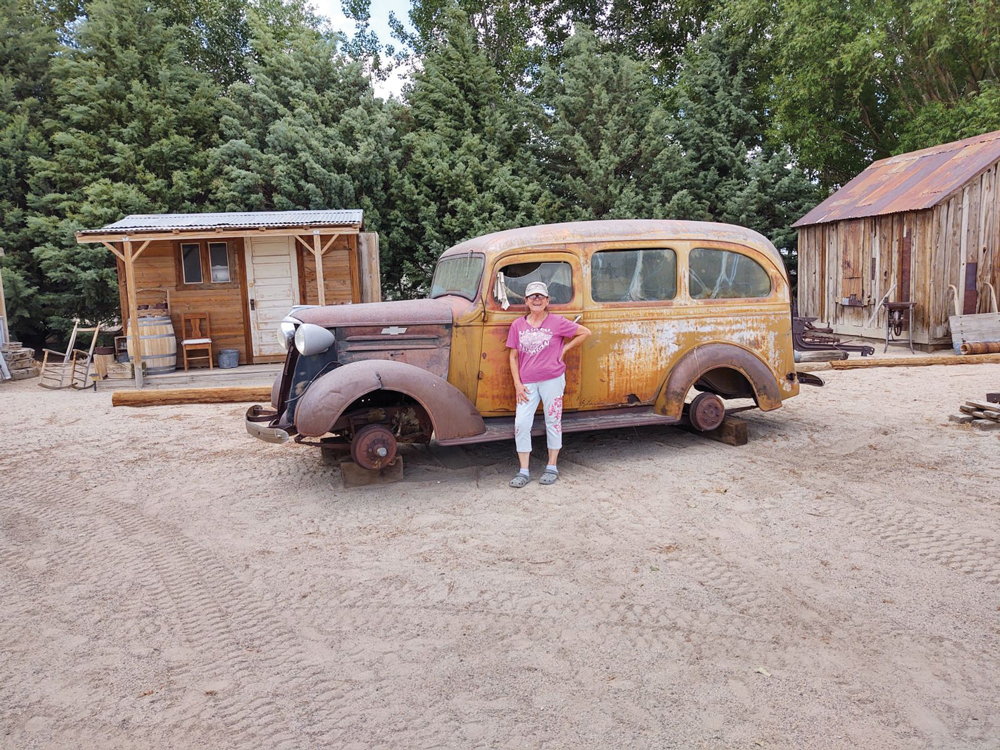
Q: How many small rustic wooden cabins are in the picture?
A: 2